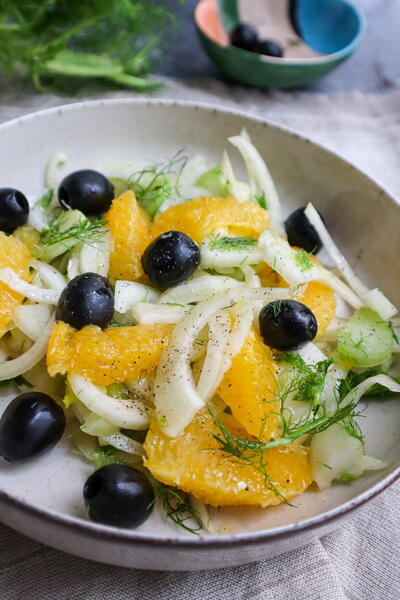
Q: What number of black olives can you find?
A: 10